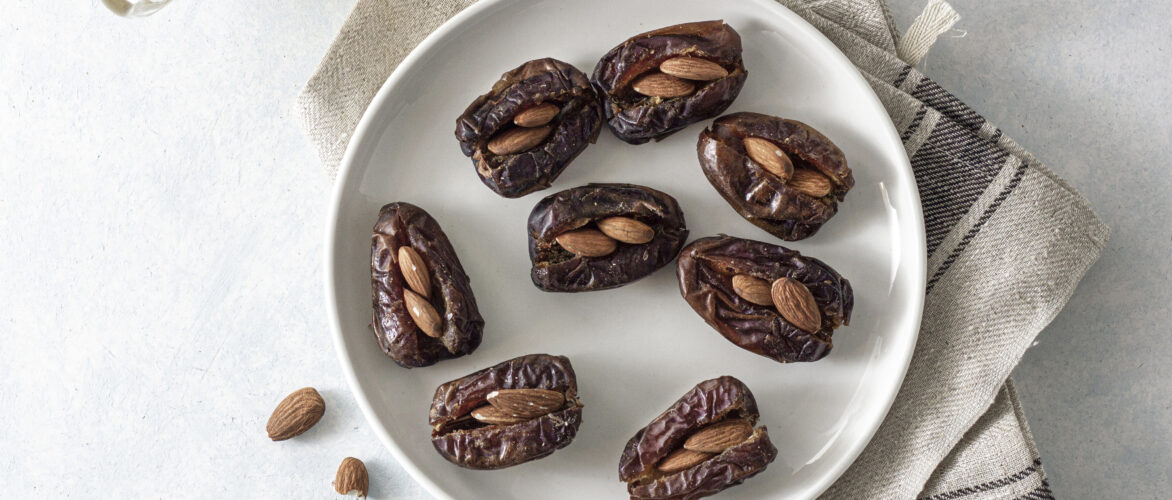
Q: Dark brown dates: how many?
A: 8